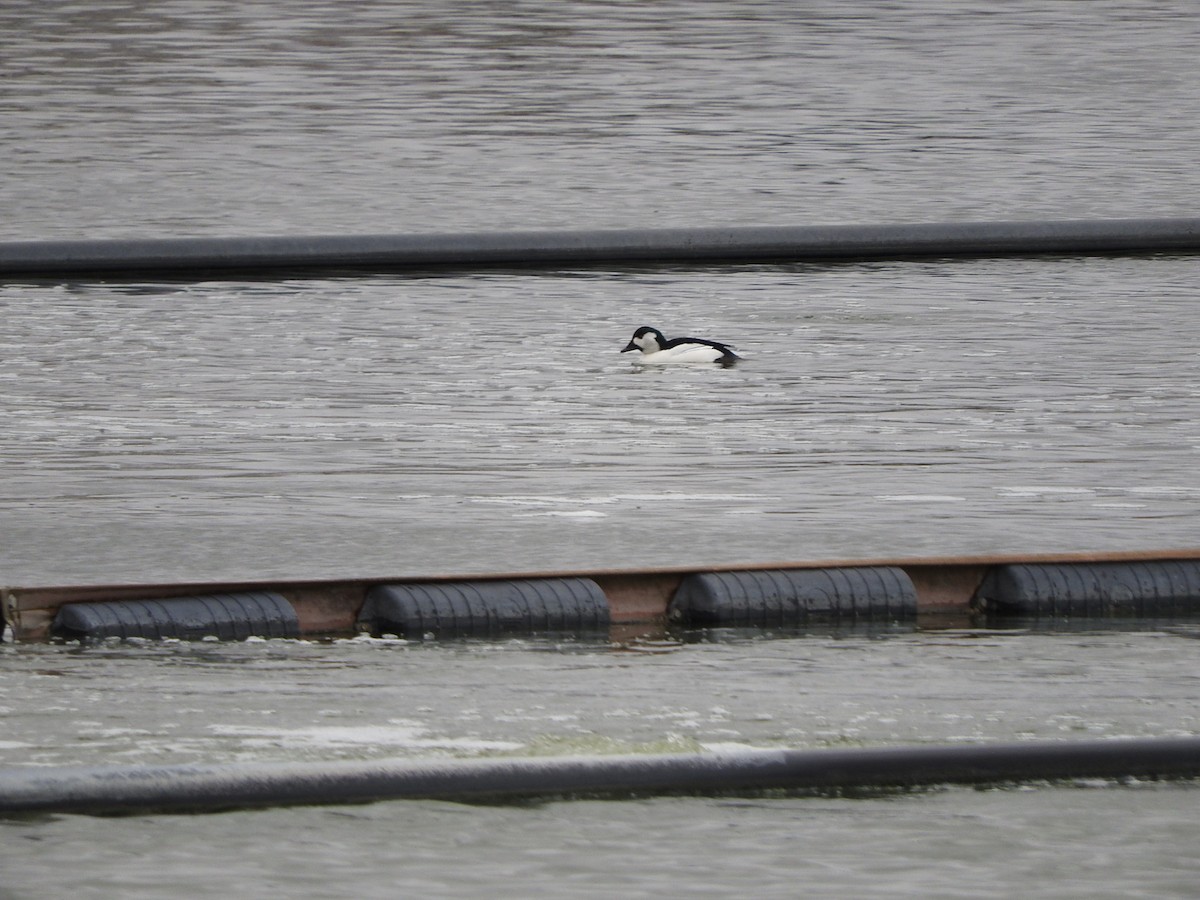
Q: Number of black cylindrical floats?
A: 4